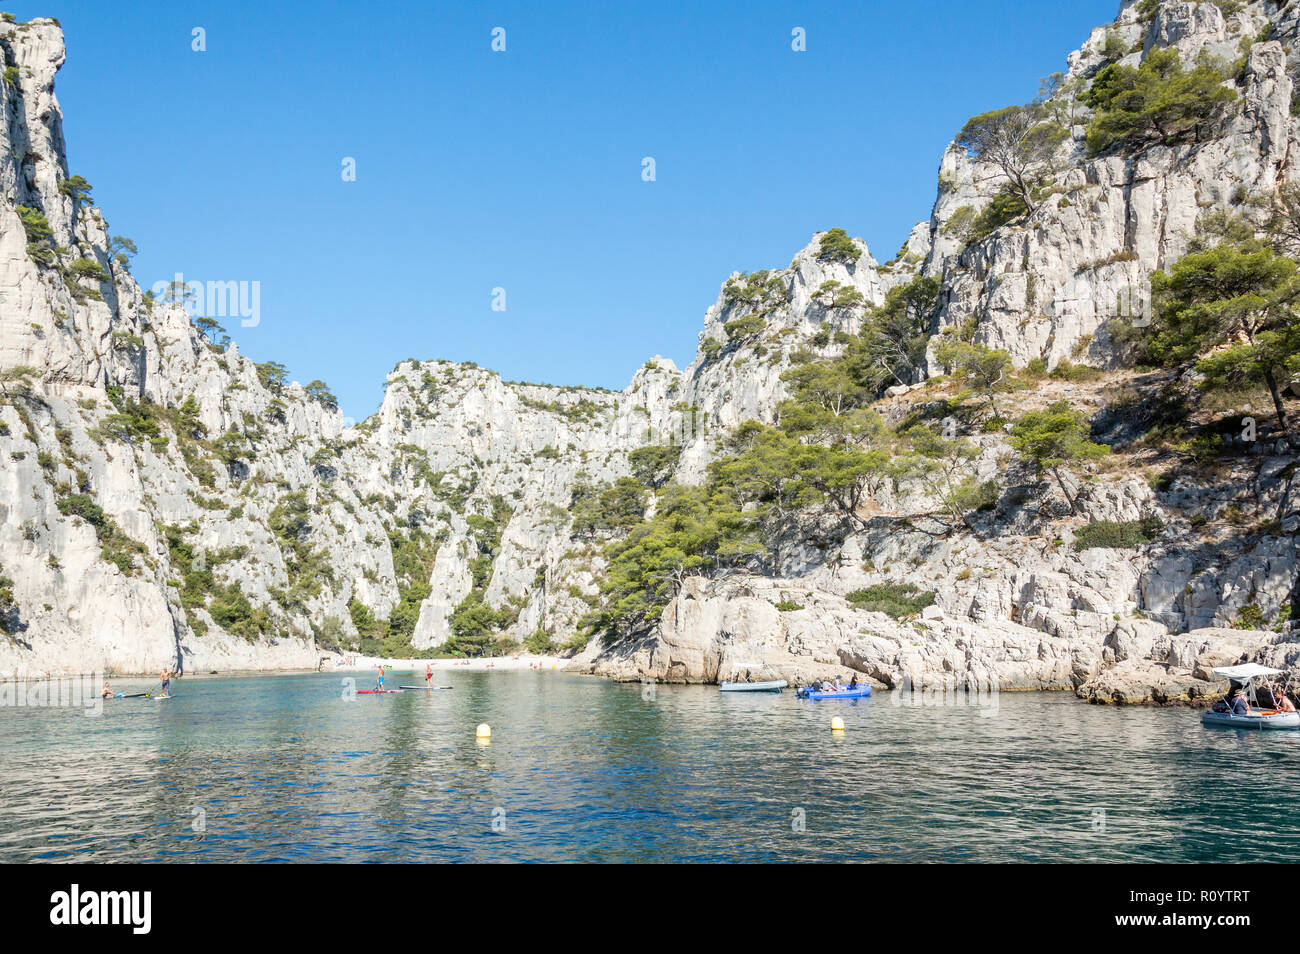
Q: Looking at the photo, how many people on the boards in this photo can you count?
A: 4